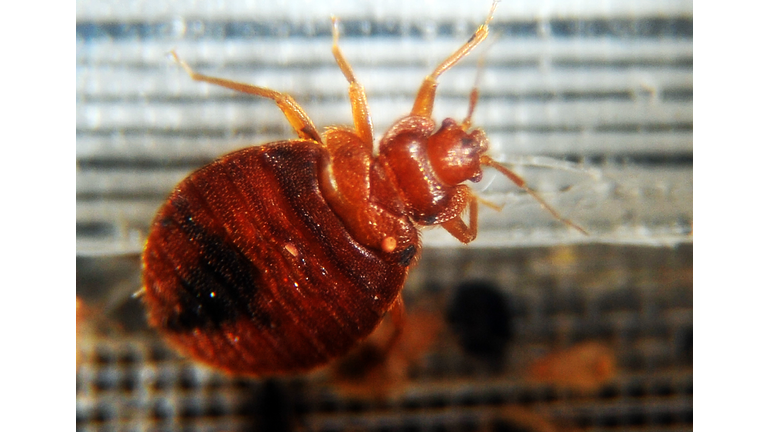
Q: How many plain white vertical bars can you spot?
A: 2